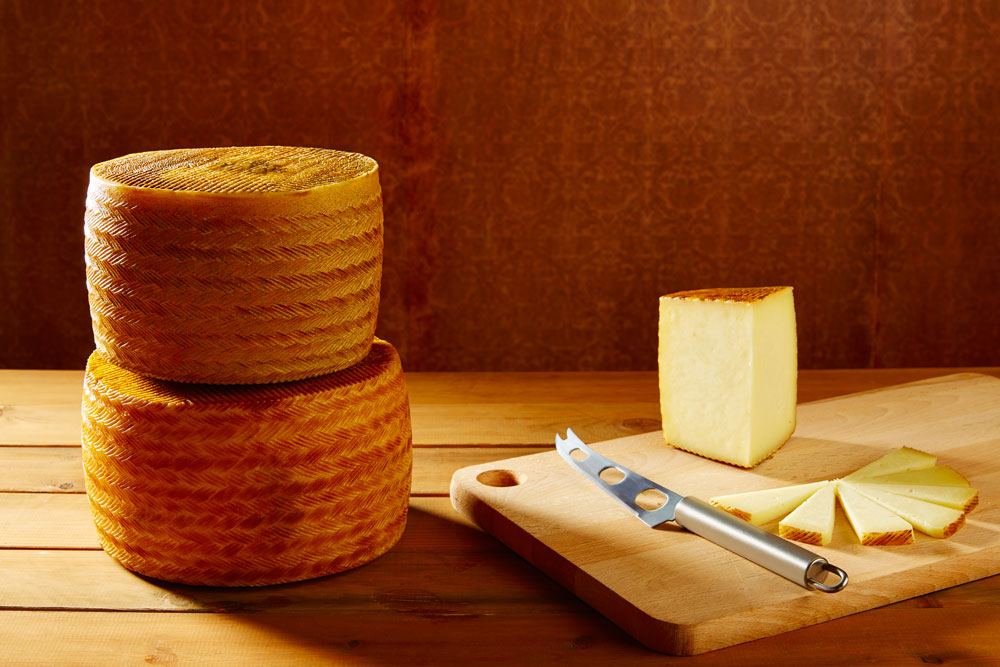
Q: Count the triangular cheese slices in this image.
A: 7